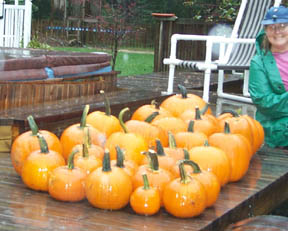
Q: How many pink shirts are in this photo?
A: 1